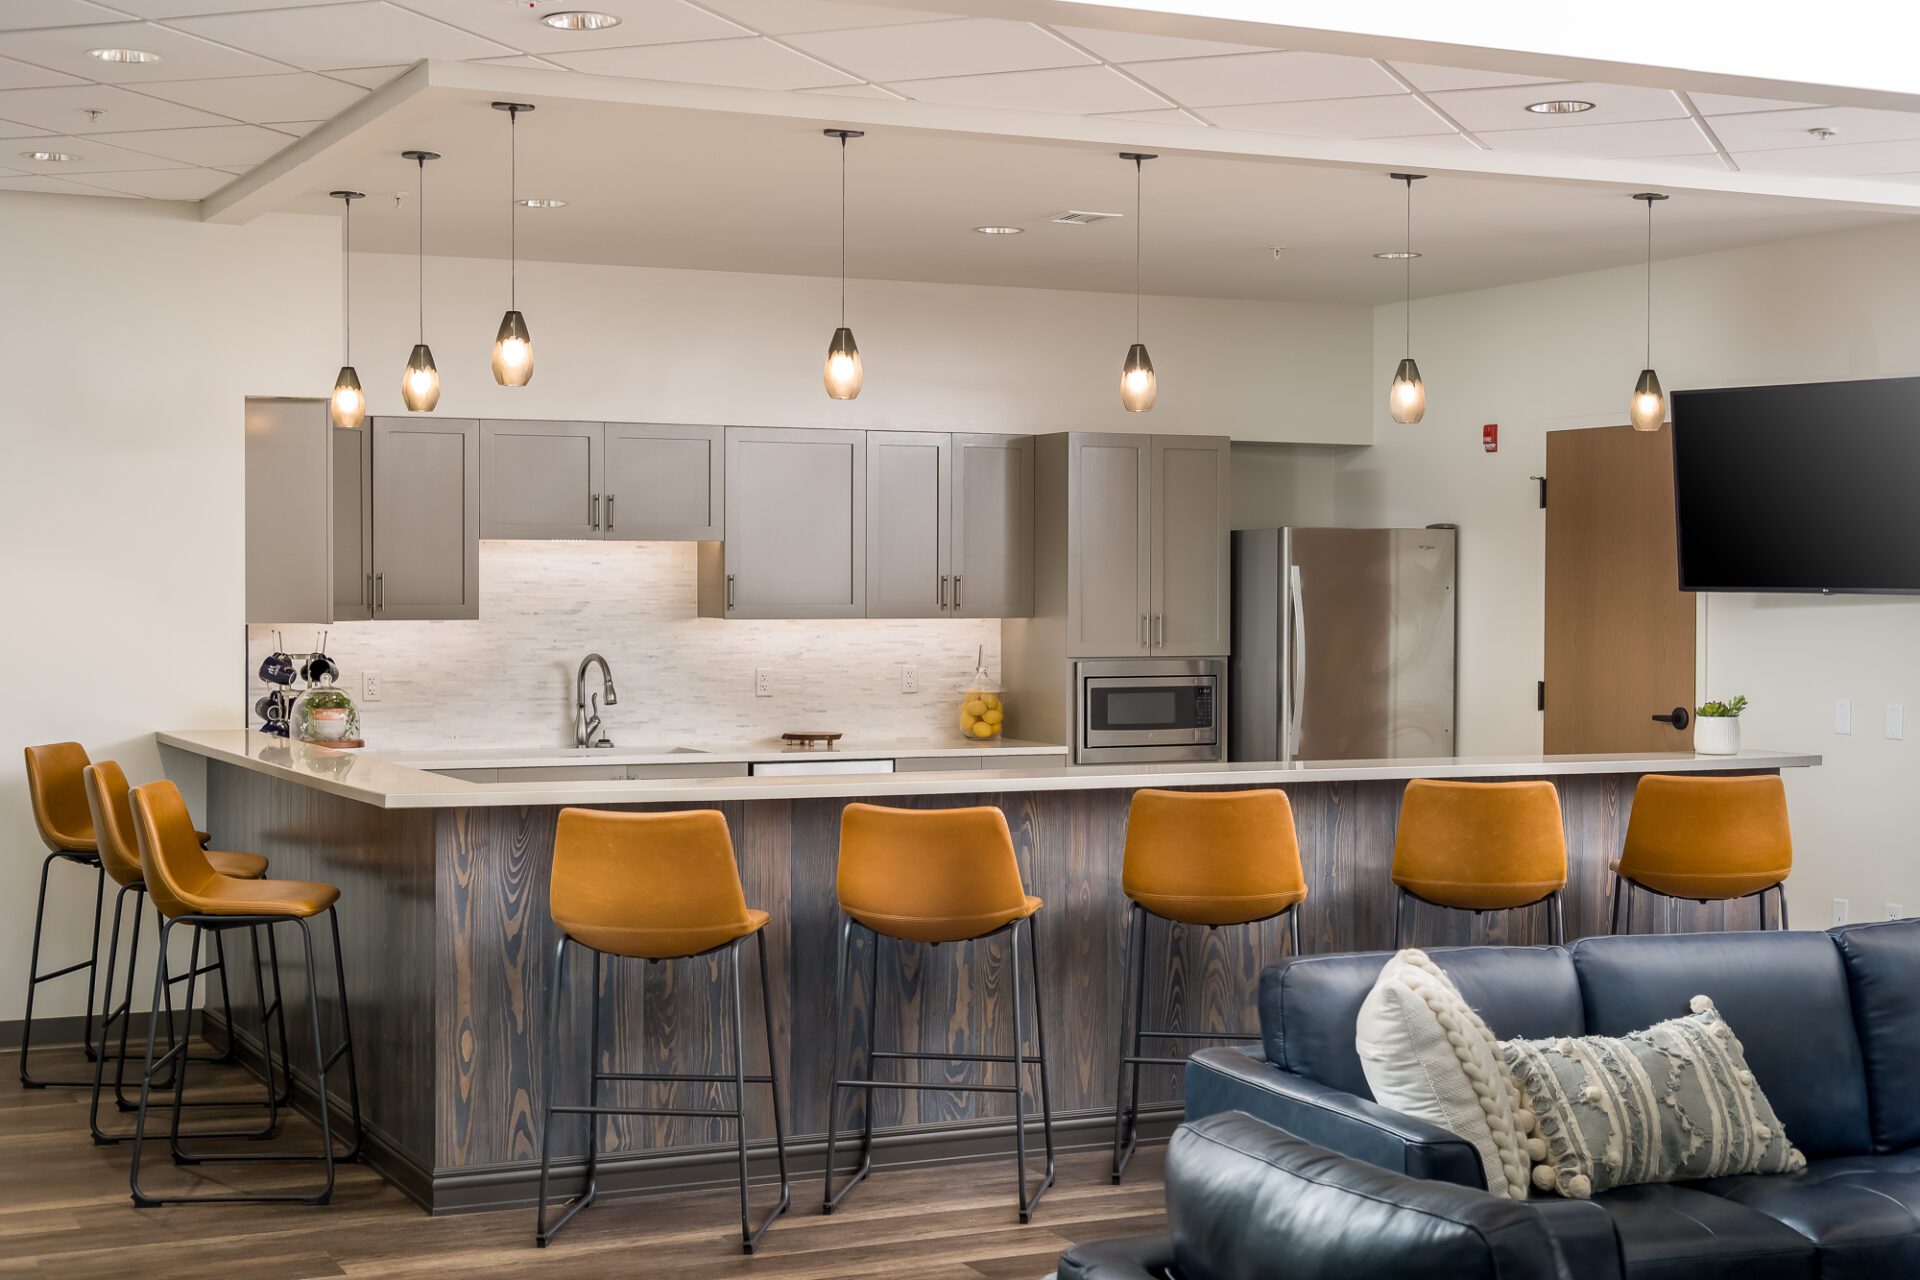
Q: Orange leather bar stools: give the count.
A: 8